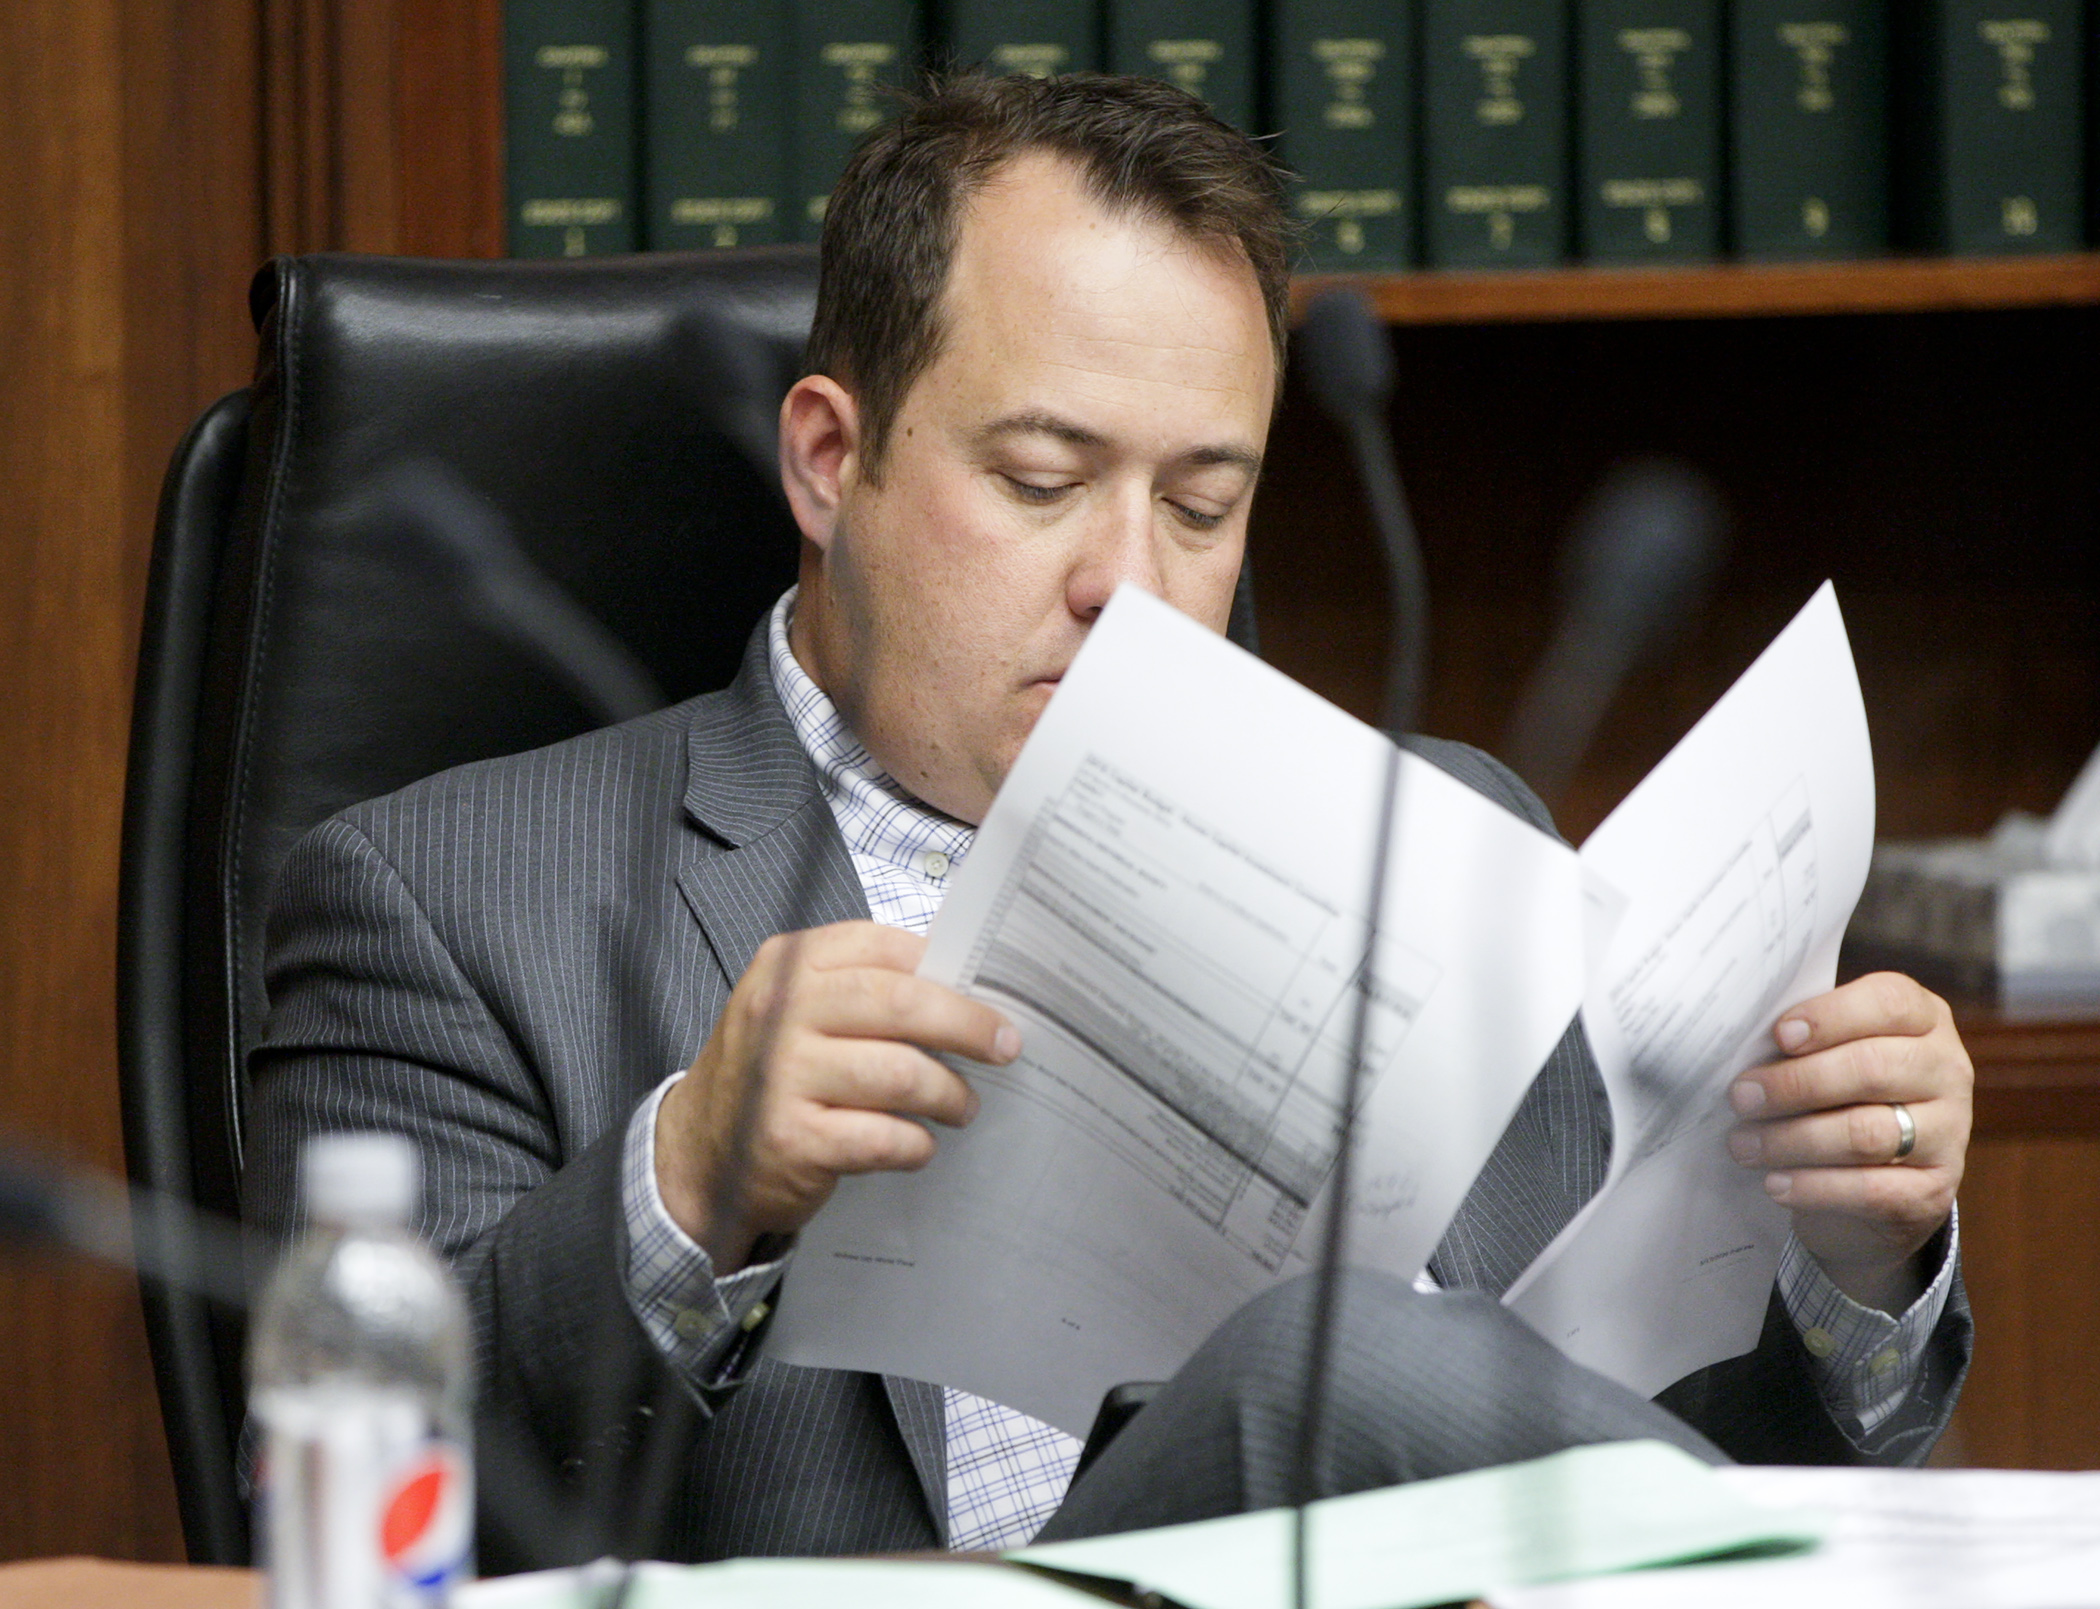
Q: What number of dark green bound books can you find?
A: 10